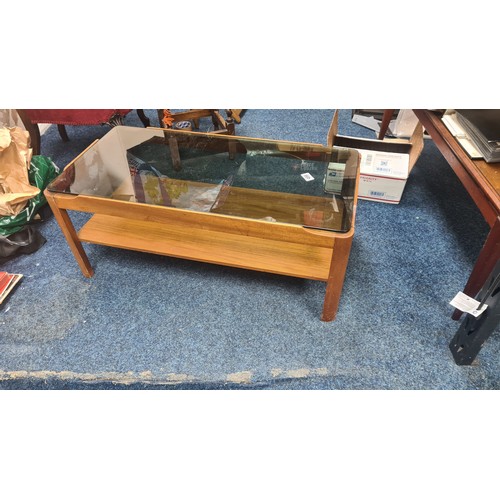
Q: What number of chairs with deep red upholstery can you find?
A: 1